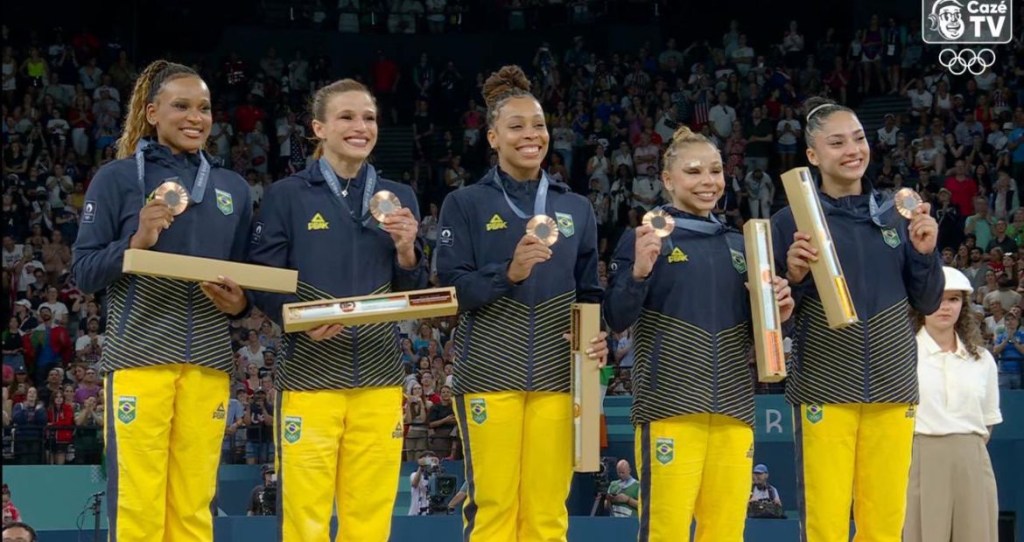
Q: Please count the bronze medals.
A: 5